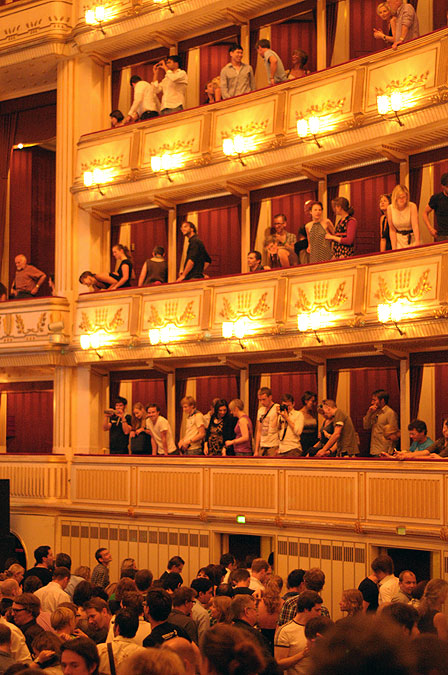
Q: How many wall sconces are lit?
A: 12